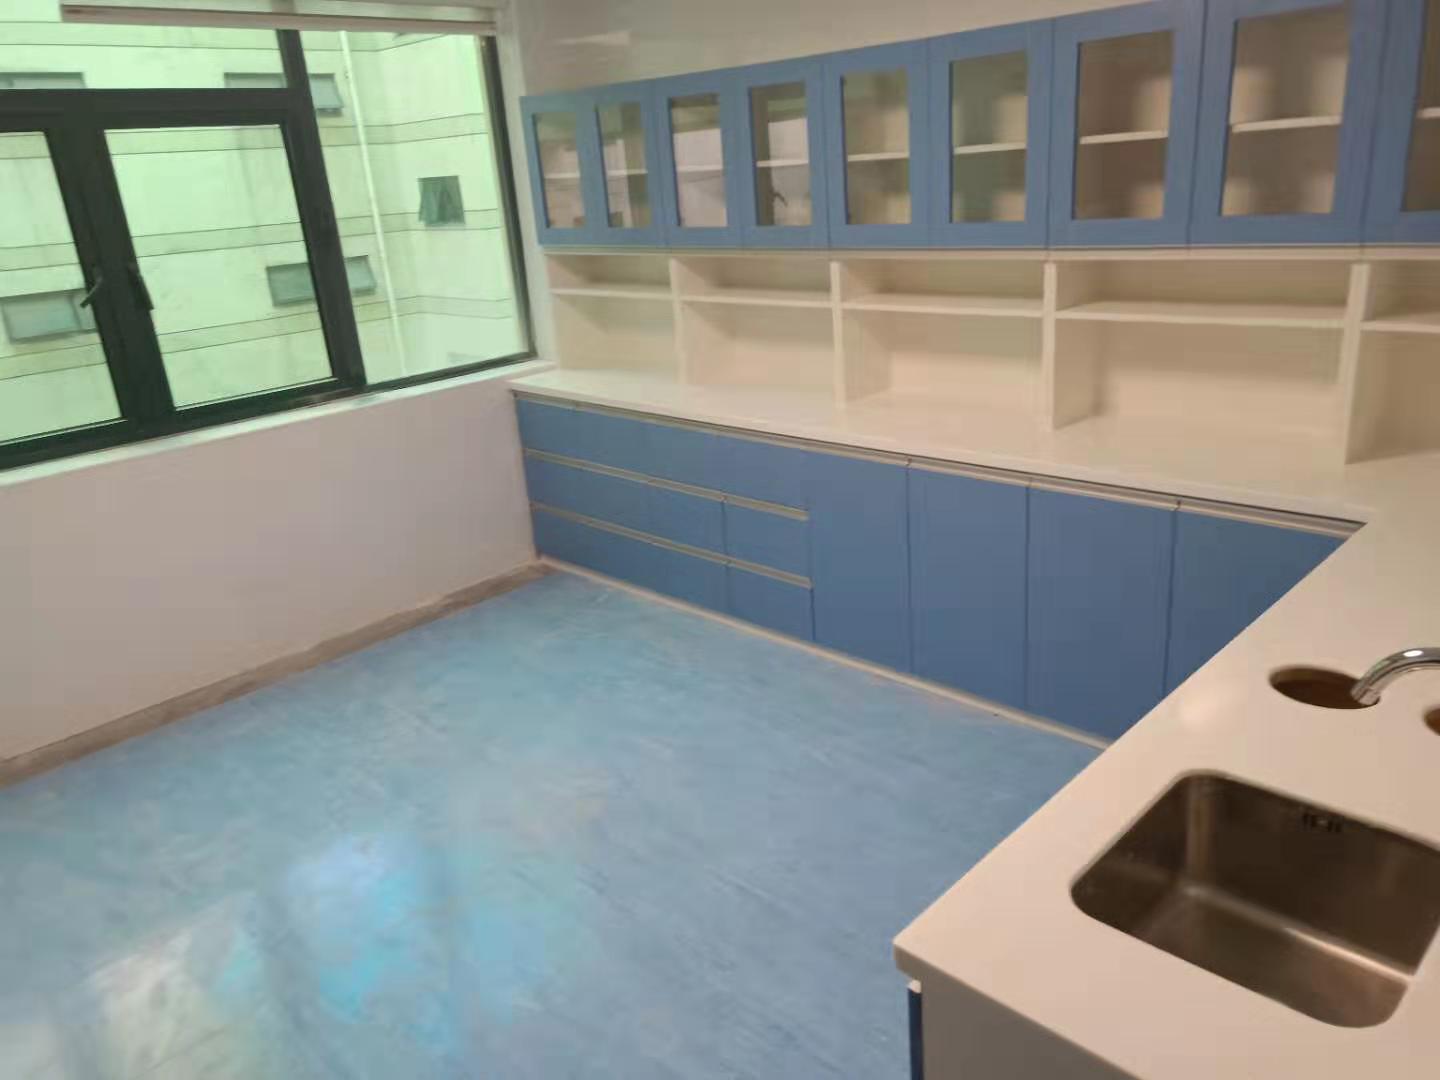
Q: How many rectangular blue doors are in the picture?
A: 13